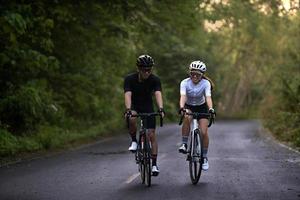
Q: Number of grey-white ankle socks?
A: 2